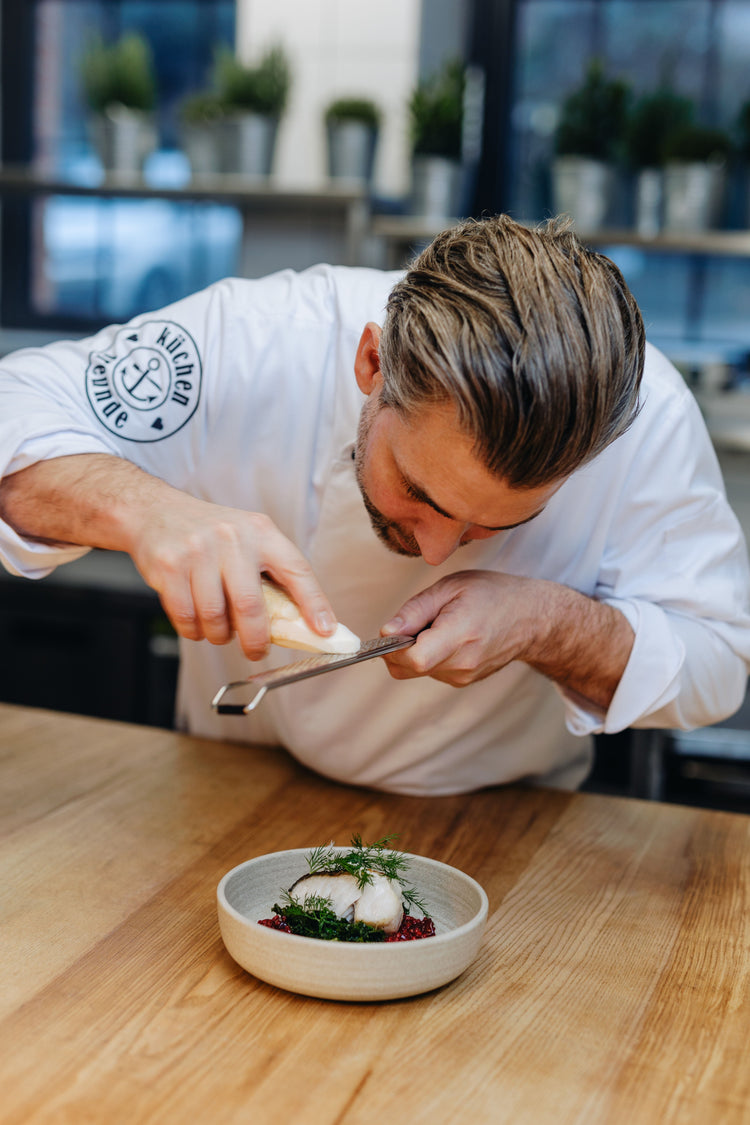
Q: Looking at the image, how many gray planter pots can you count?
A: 8